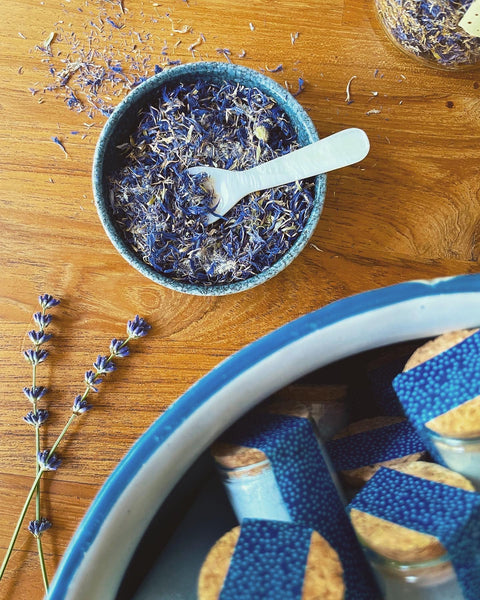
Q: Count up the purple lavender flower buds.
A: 13